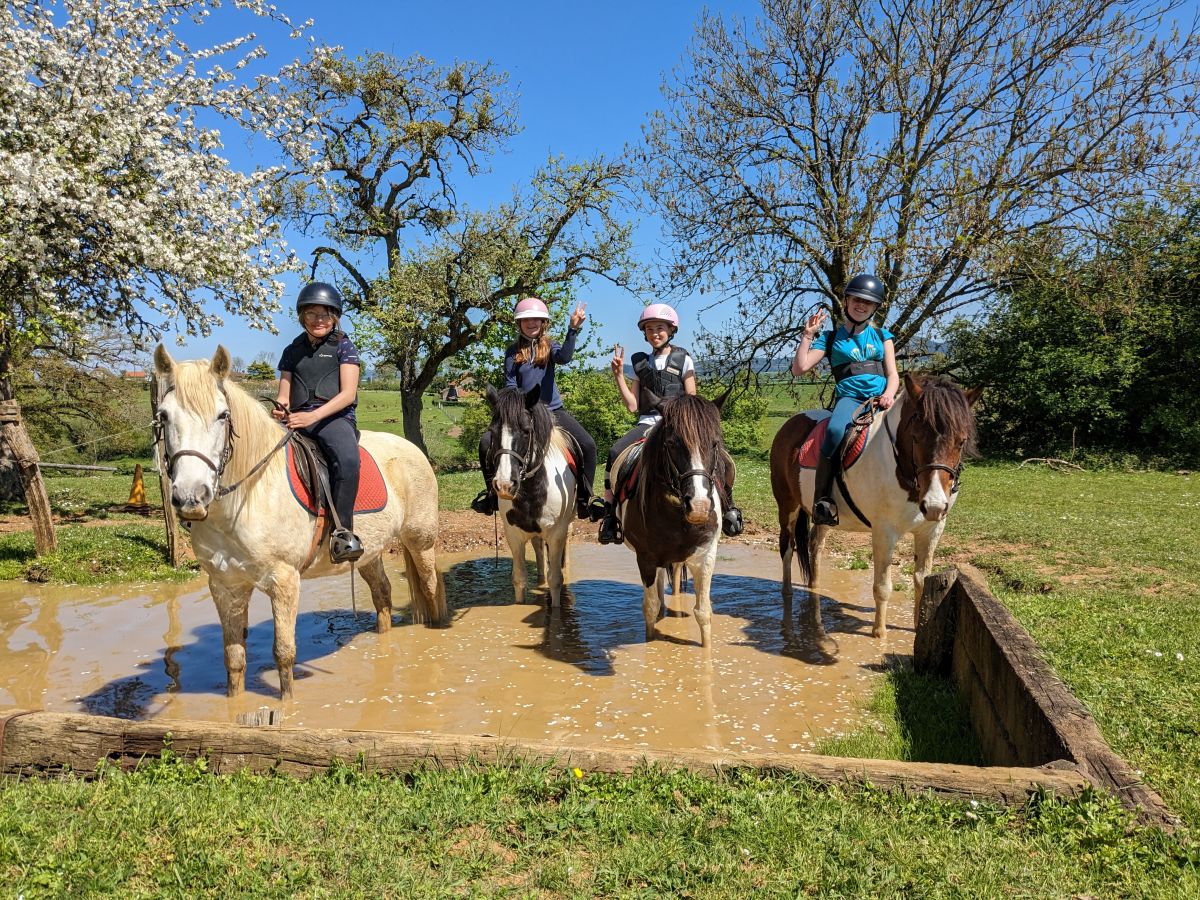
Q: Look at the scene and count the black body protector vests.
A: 2